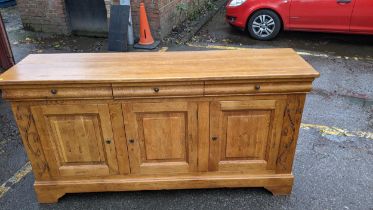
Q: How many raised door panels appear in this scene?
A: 3